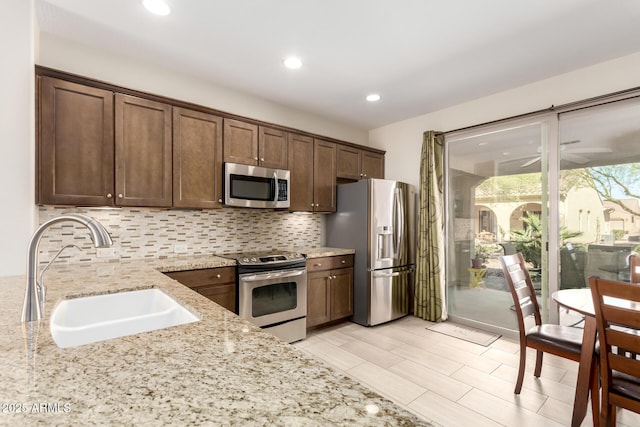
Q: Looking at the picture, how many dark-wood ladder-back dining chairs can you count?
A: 3